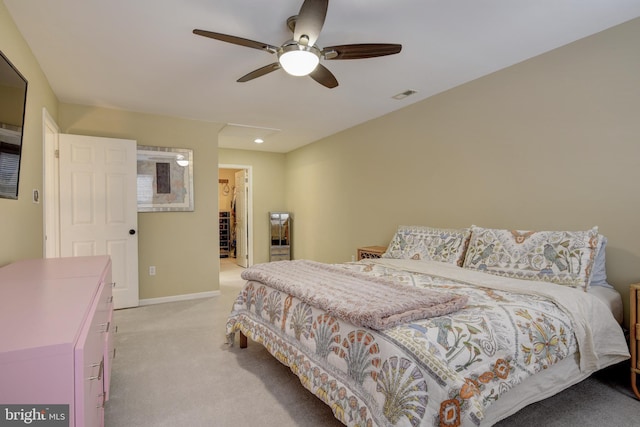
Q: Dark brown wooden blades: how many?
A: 5